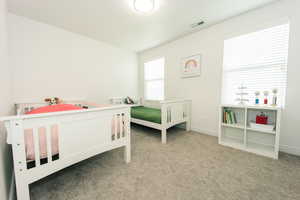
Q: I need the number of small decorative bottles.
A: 3